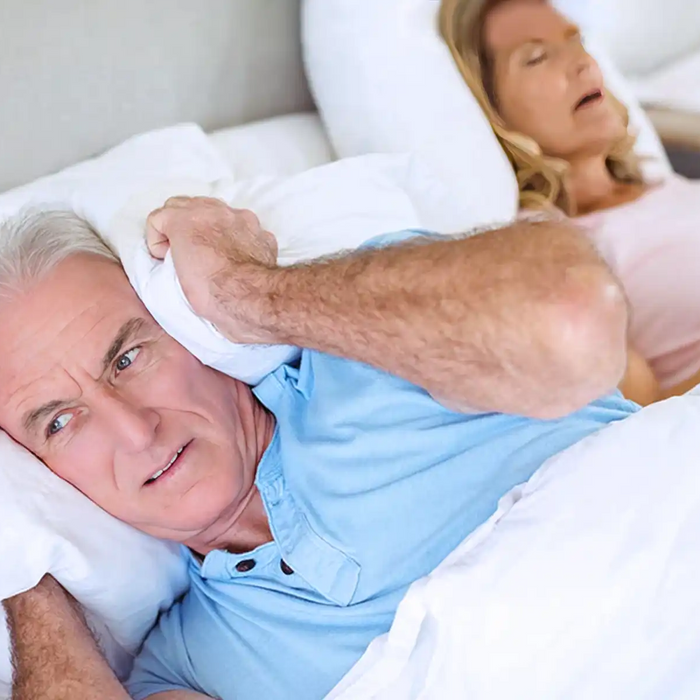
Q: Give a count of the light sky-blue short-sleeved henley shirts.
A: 1